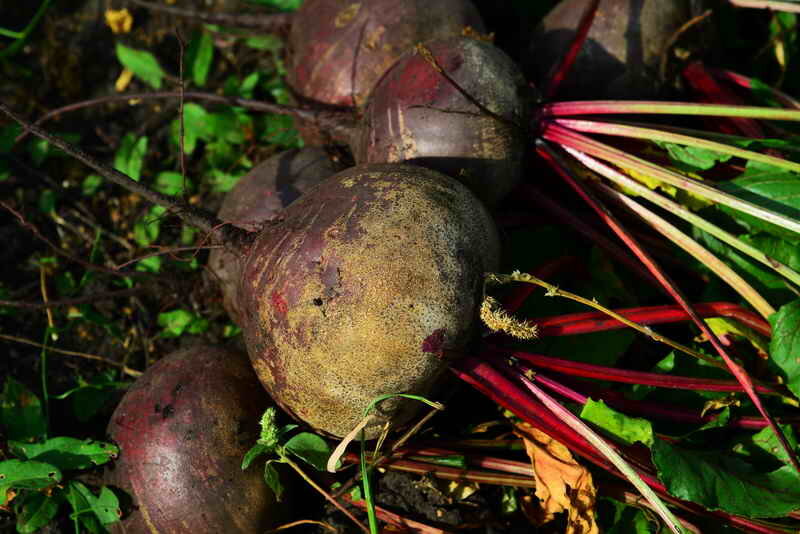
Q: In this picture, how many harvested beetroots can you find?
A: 6